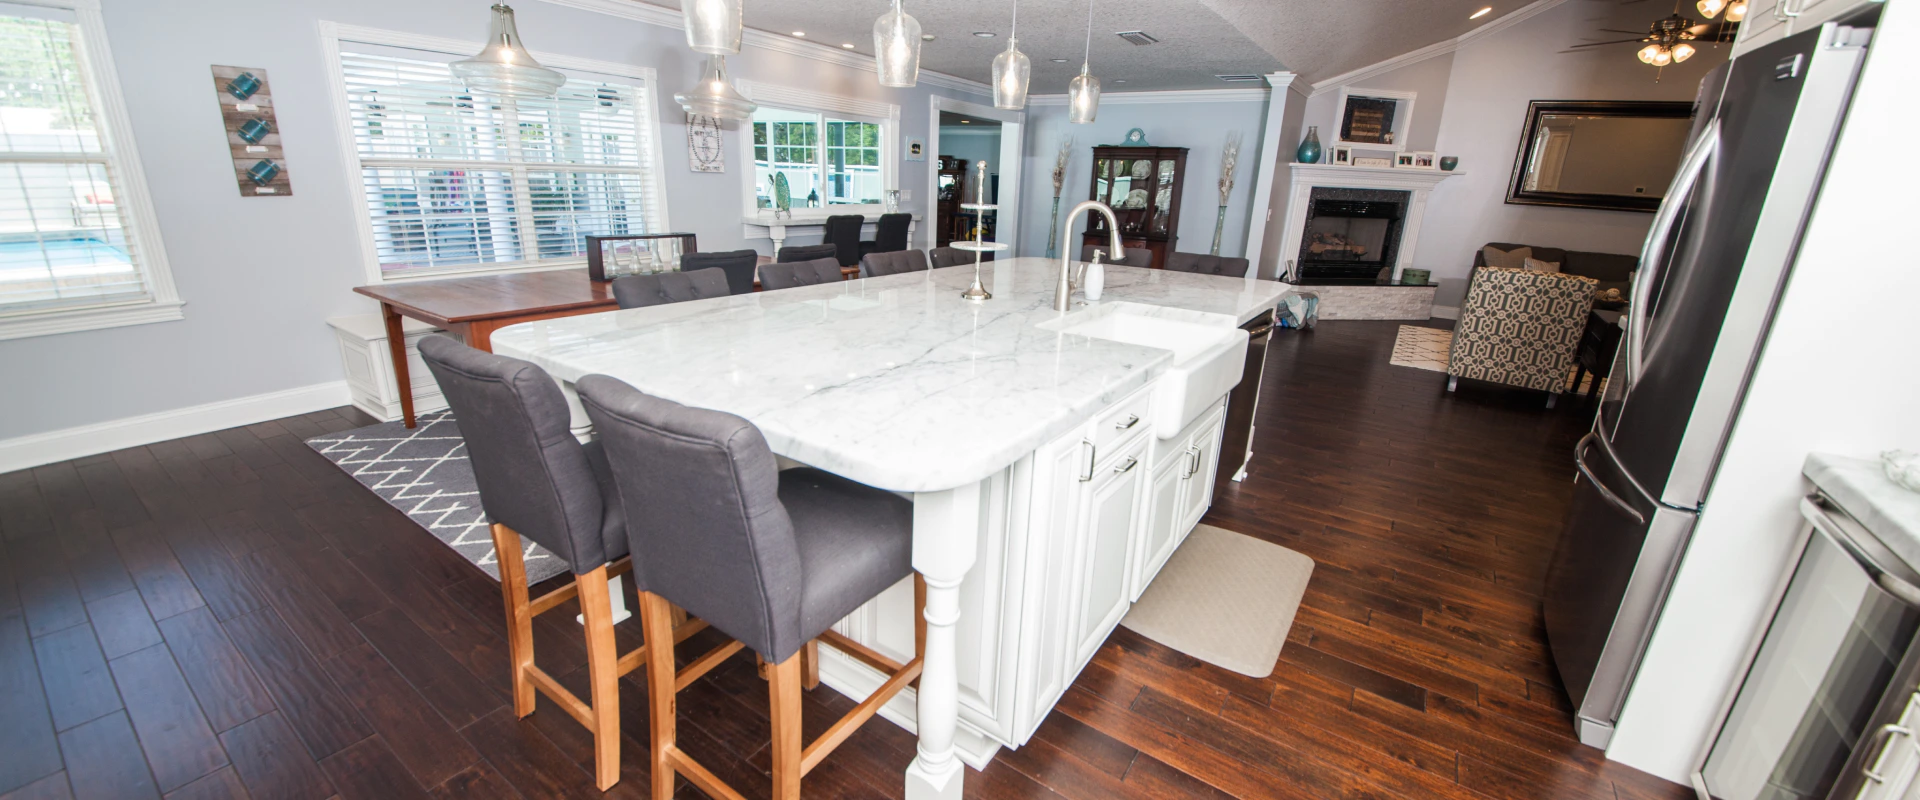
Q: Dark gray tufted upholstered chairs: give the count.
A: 12